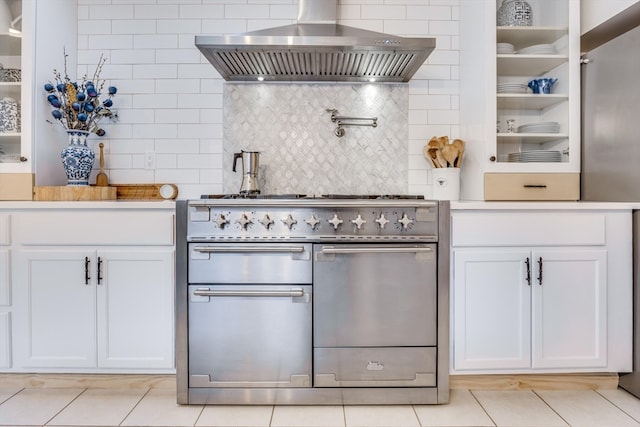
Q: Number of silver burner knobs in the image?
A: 9